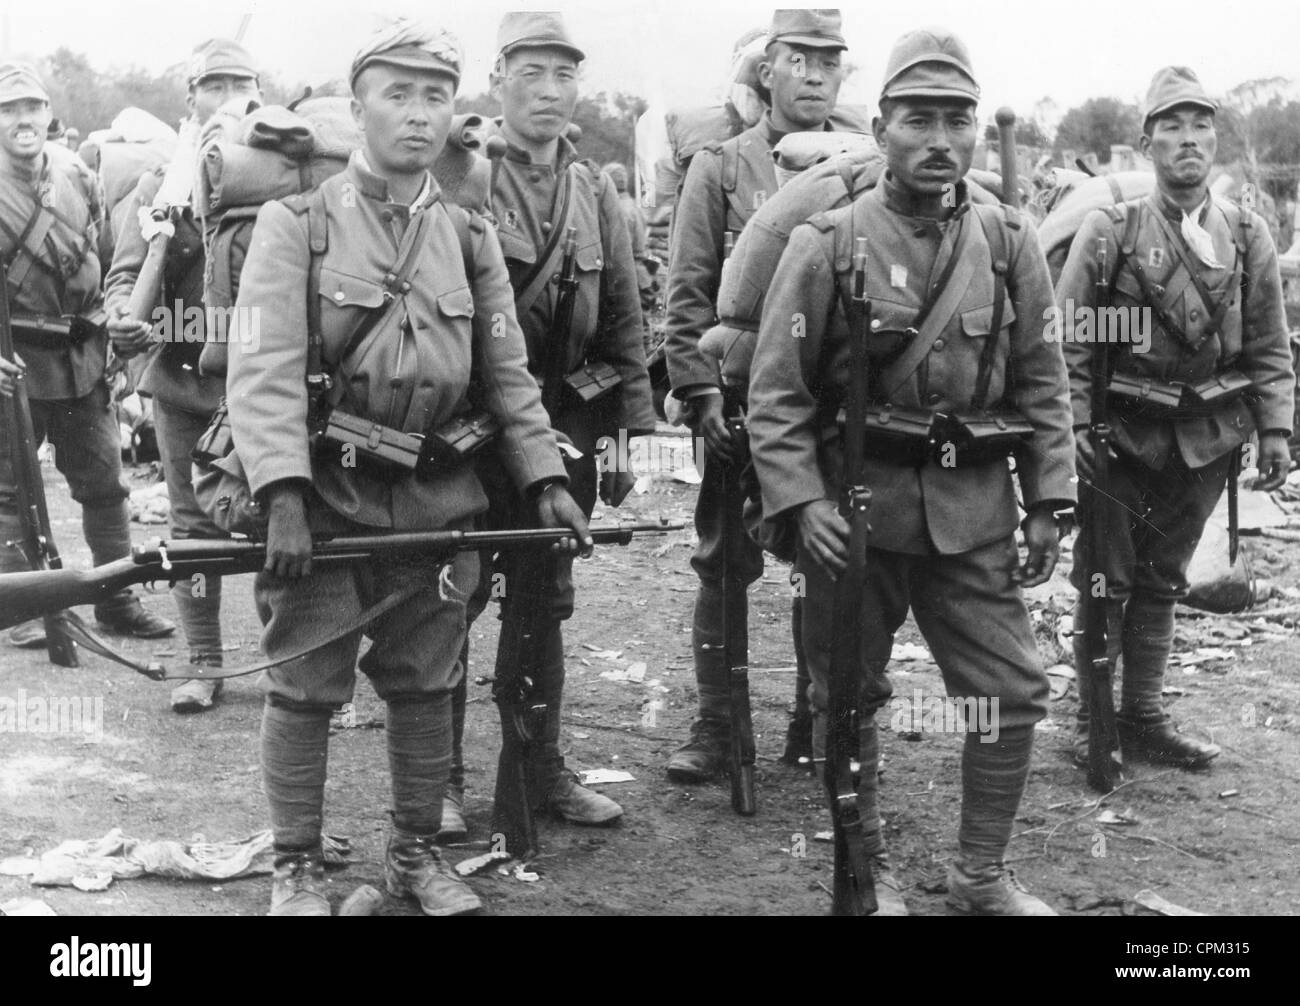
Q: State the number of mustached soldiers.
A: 2